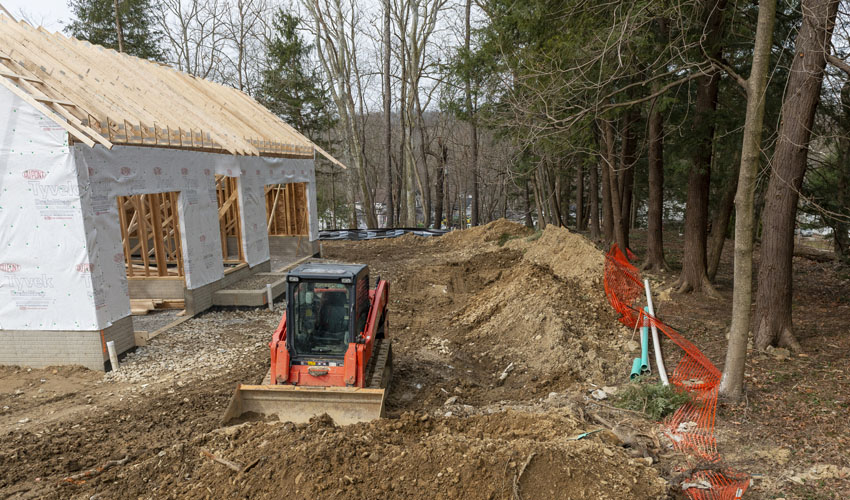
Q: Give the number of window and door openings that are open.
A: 3